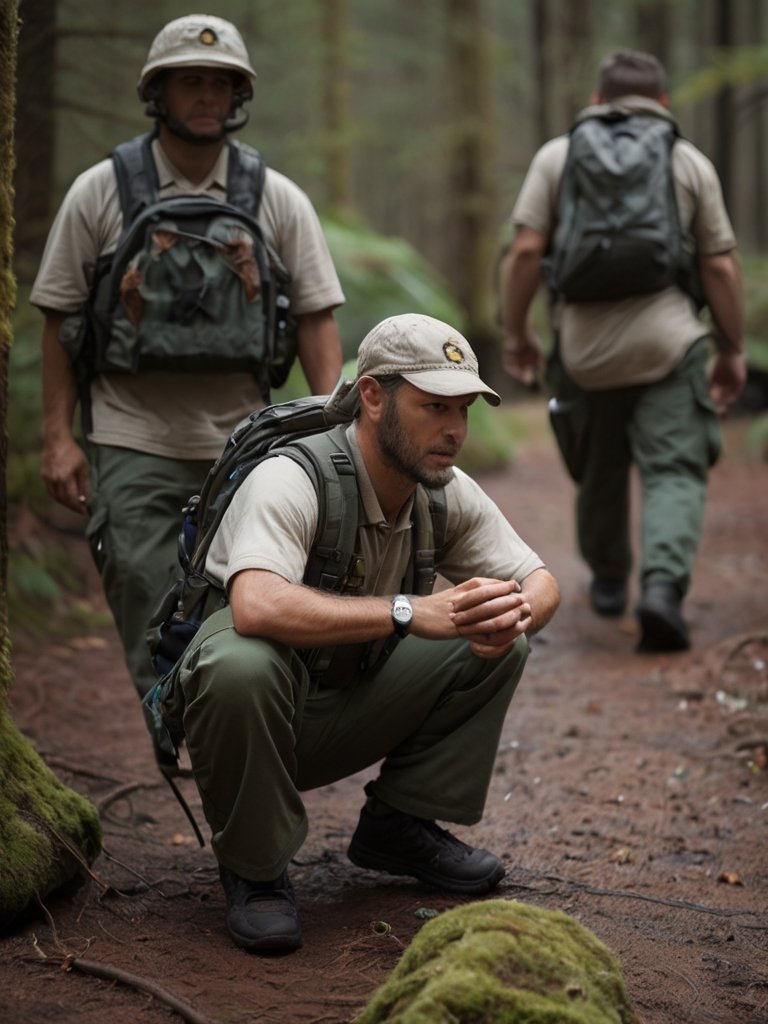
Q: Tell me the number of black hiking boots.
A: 4